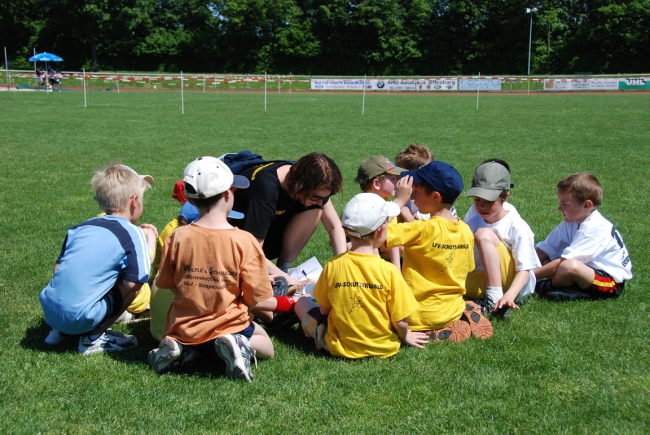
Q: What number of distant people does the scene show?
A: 3